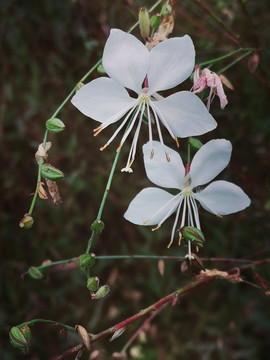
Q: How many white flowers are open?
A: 2